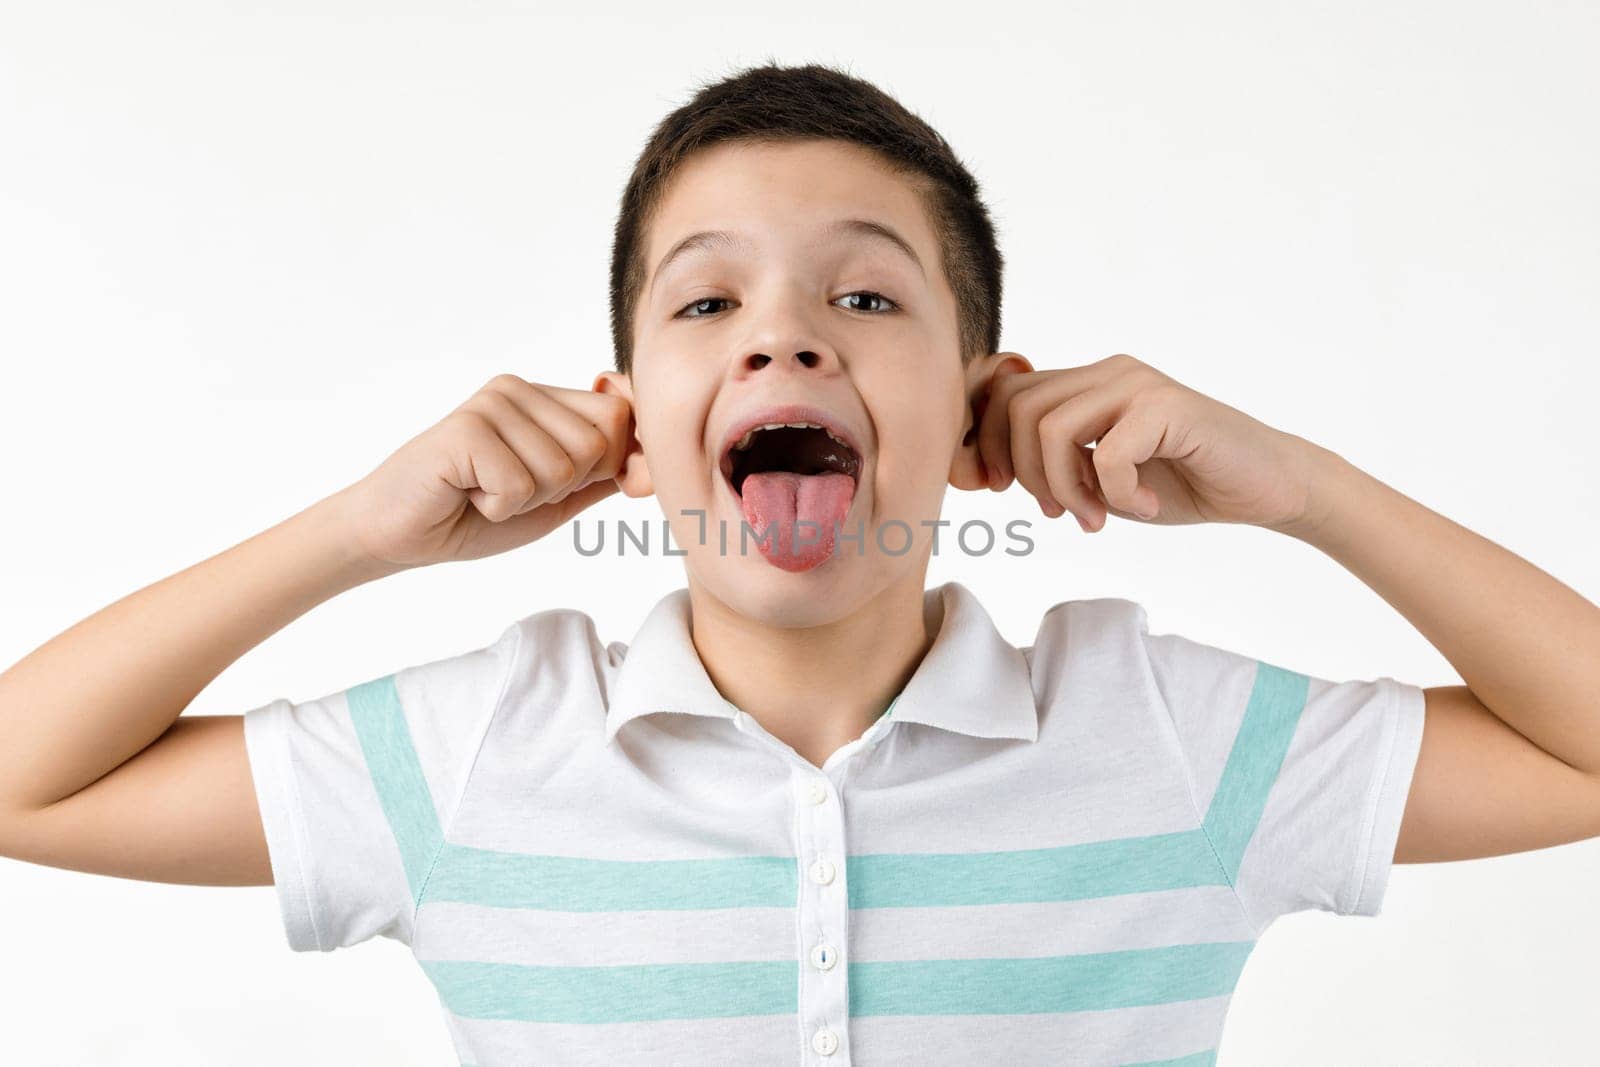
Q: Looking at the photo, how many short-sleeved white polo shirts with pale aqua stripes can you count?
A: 1